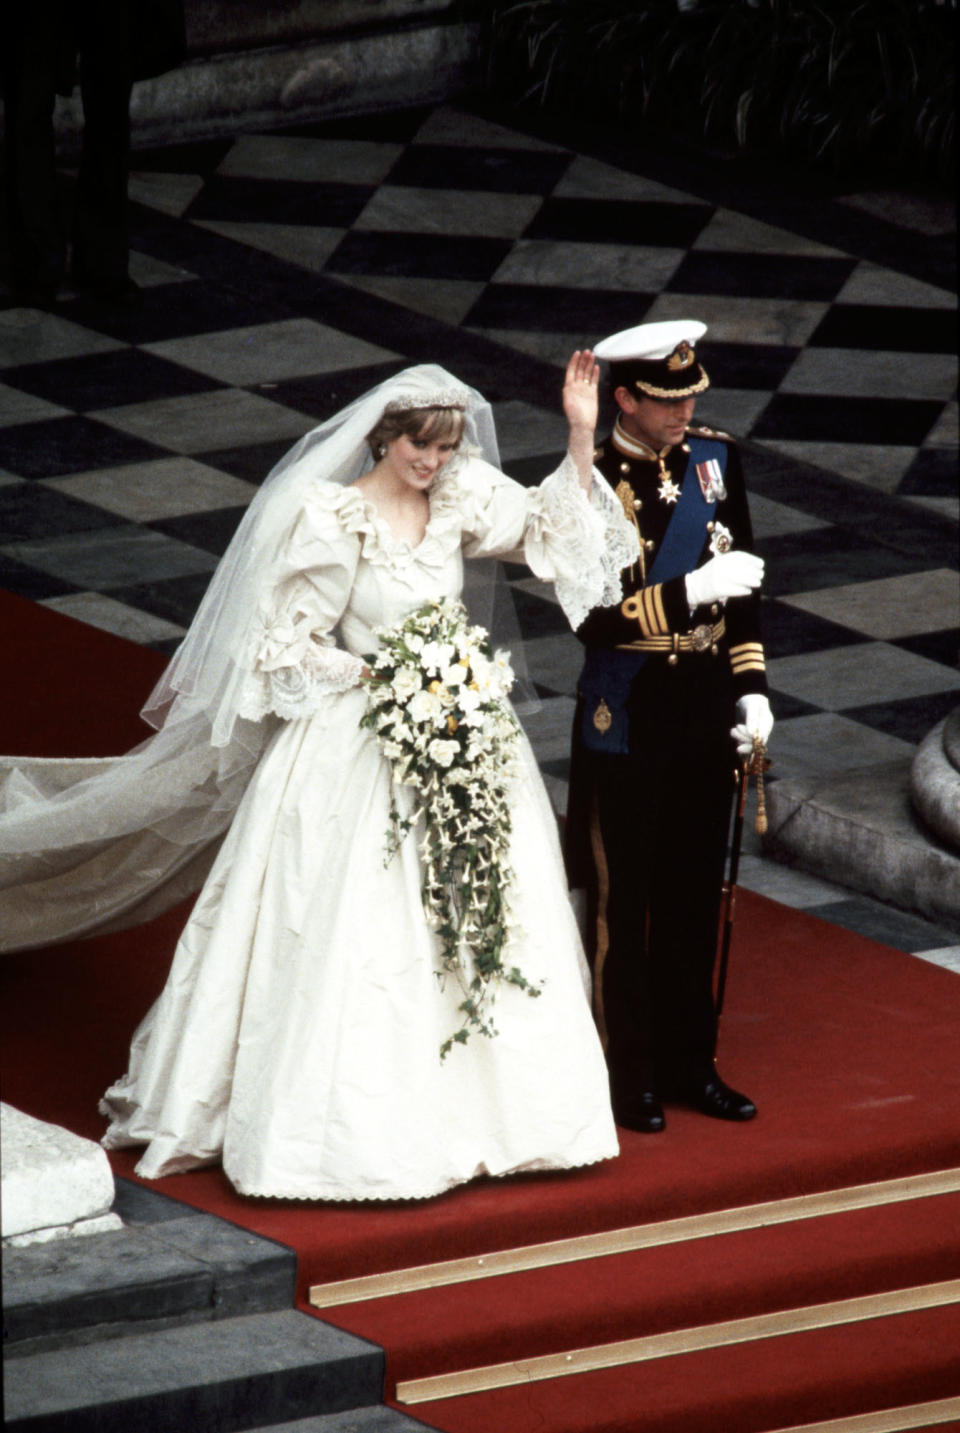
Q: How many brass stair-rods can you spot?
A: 3